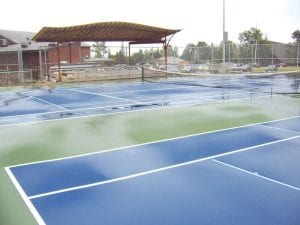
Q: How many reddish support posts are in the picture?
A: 4